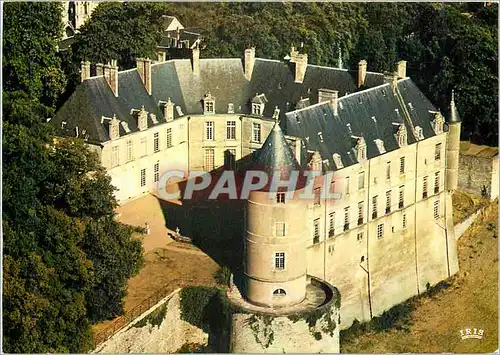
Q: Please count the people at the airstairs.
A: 0